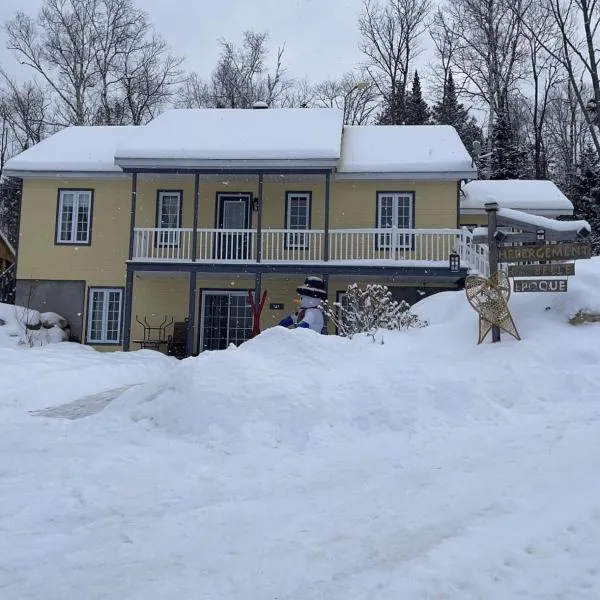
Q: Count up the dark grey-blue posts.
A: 8